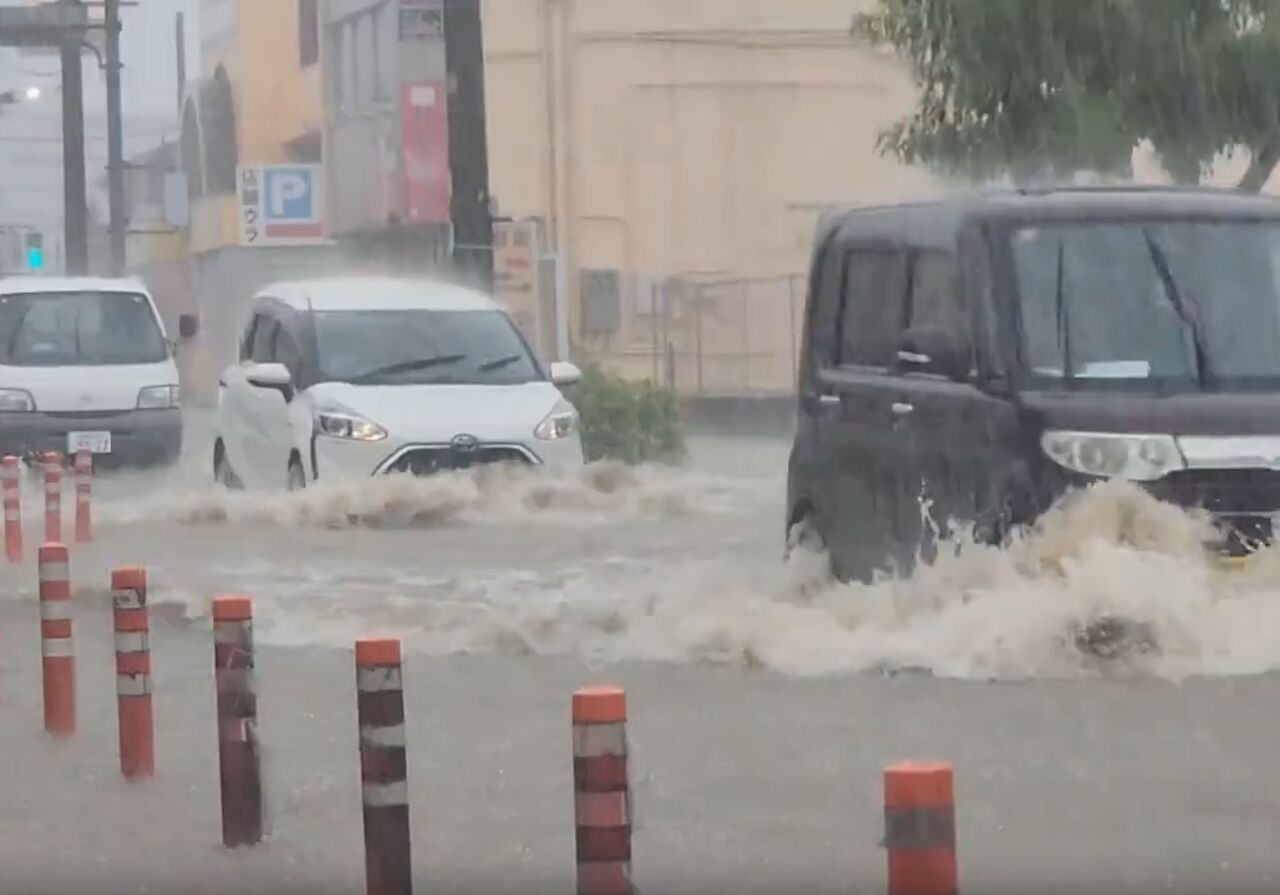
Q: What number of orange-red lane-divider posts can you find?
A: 9